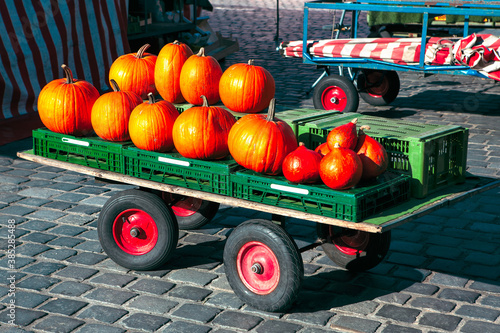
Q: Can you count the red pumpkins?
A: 5